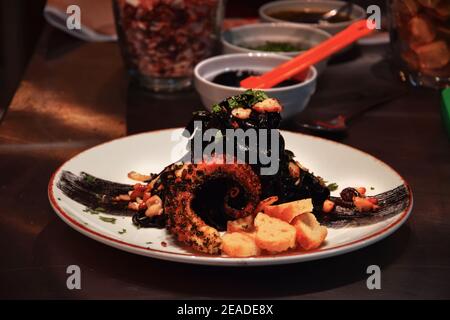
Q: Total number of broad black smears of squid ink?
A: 2